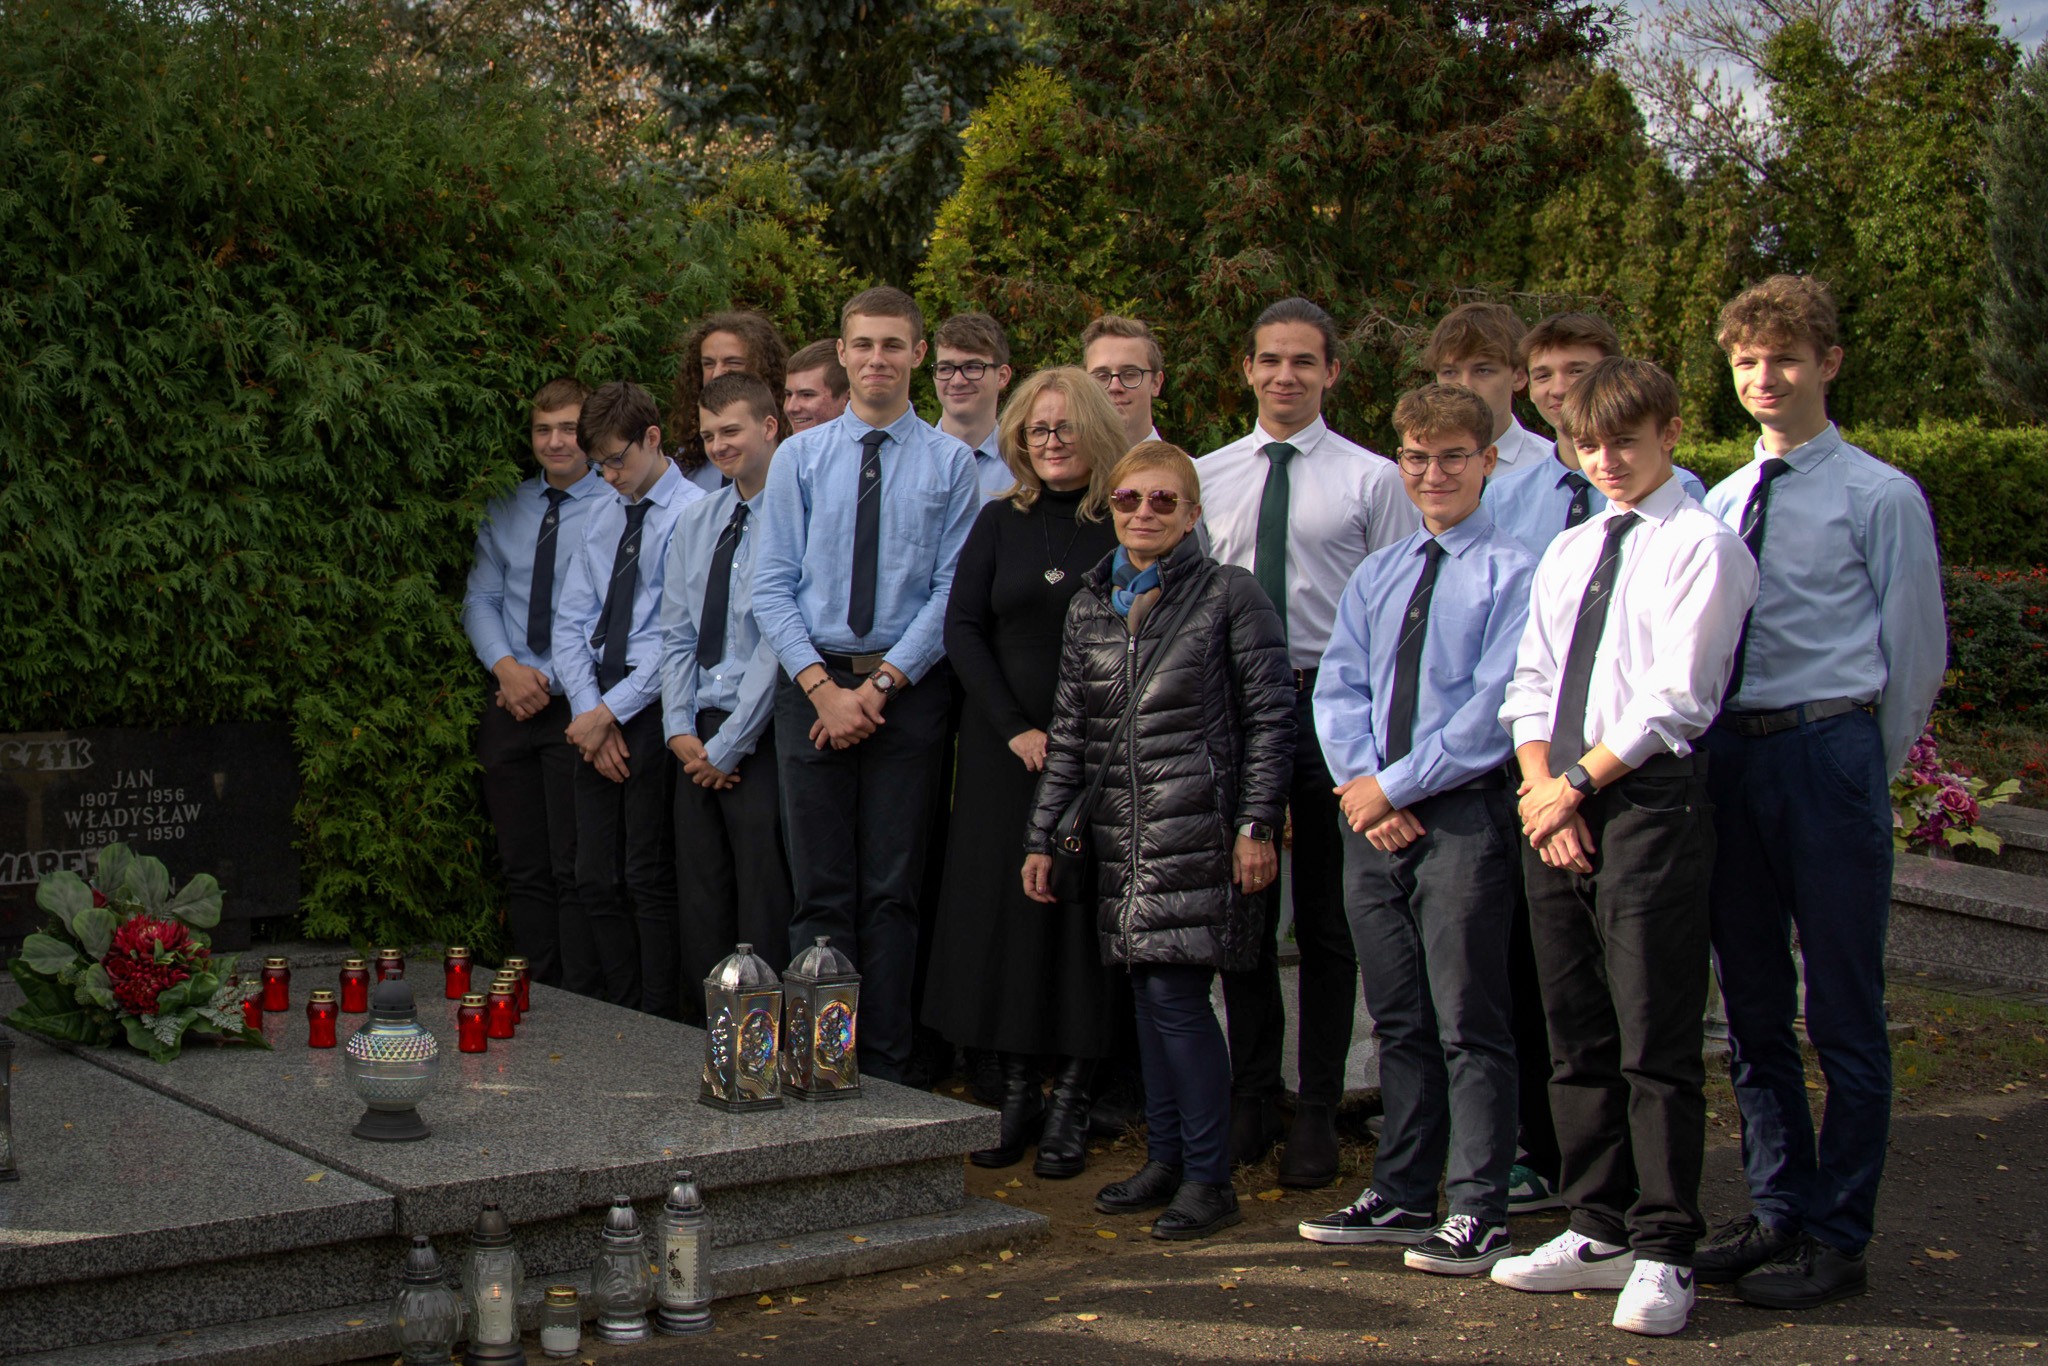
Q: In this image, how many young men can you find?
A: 14